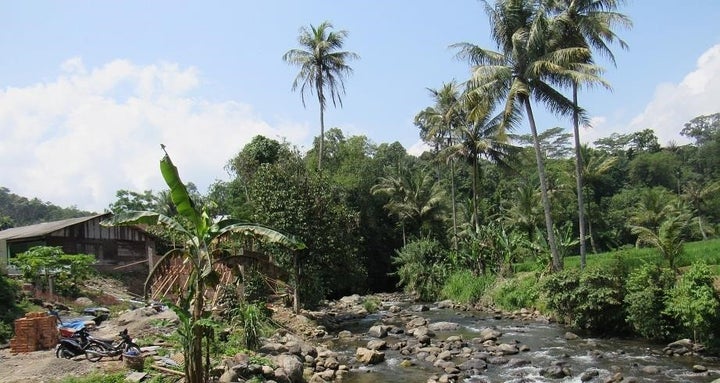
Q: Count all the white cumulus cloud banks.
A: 2